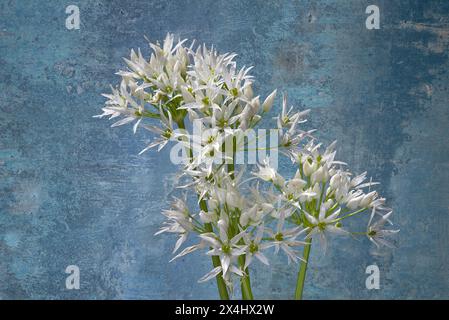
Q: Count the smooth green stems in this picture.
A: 3